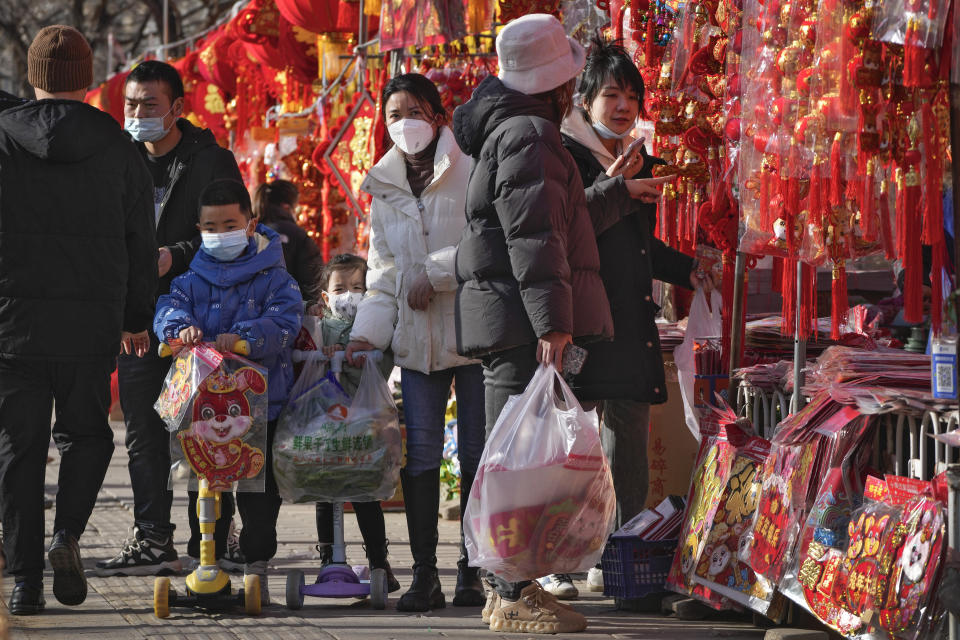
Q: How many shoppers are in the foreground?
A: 7